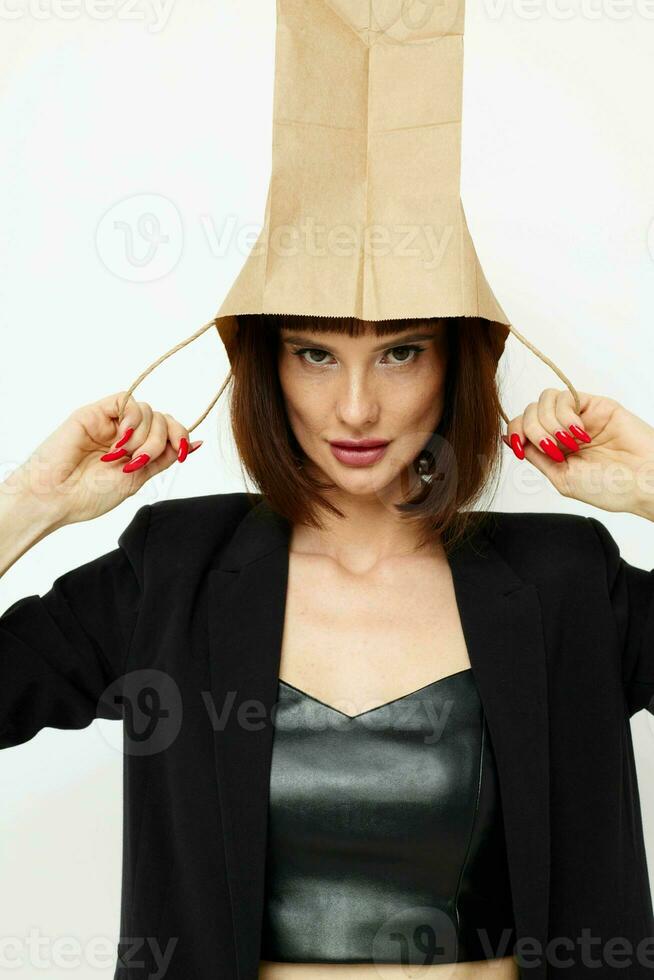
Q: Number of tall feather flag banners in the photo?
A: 0